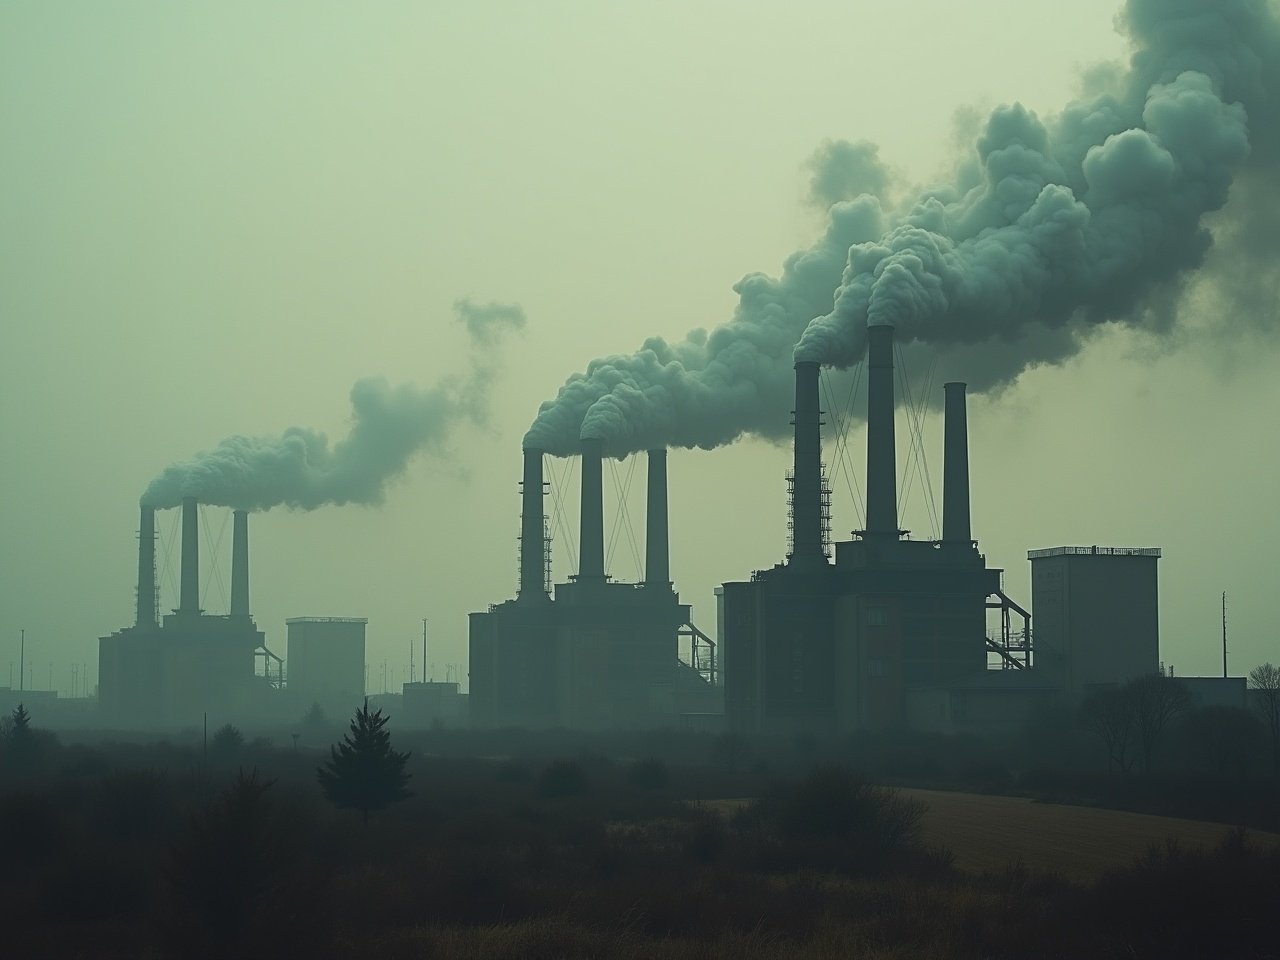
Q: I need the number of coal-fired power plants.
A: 3